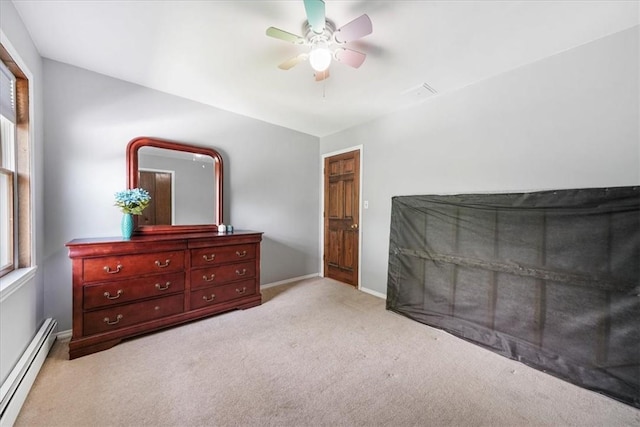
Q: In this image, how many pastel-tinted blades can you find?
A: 6